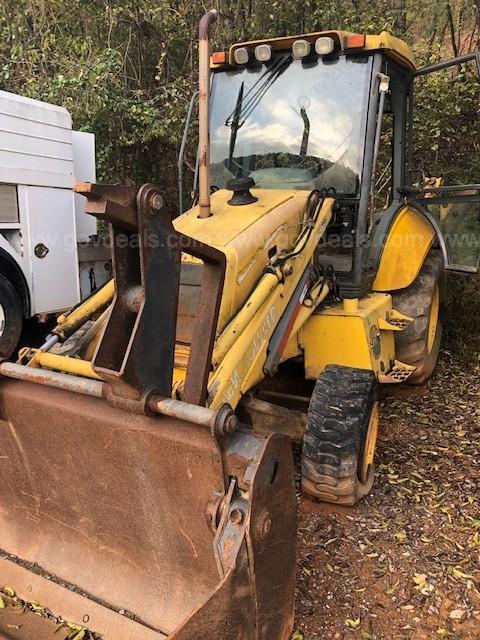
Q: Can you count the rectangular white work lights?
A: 4